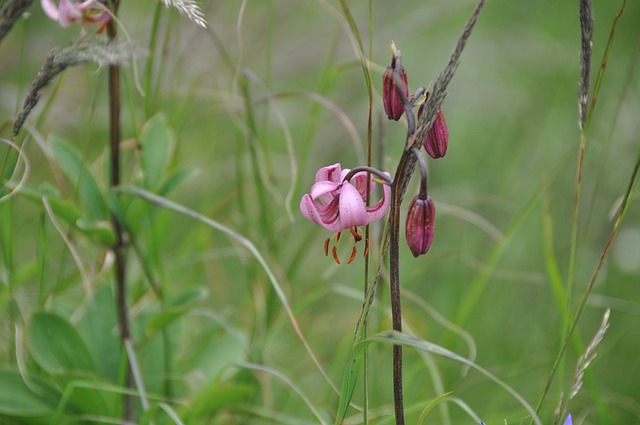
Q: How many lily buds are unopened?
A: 3